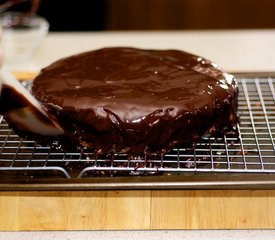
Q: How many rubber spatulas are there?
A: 1